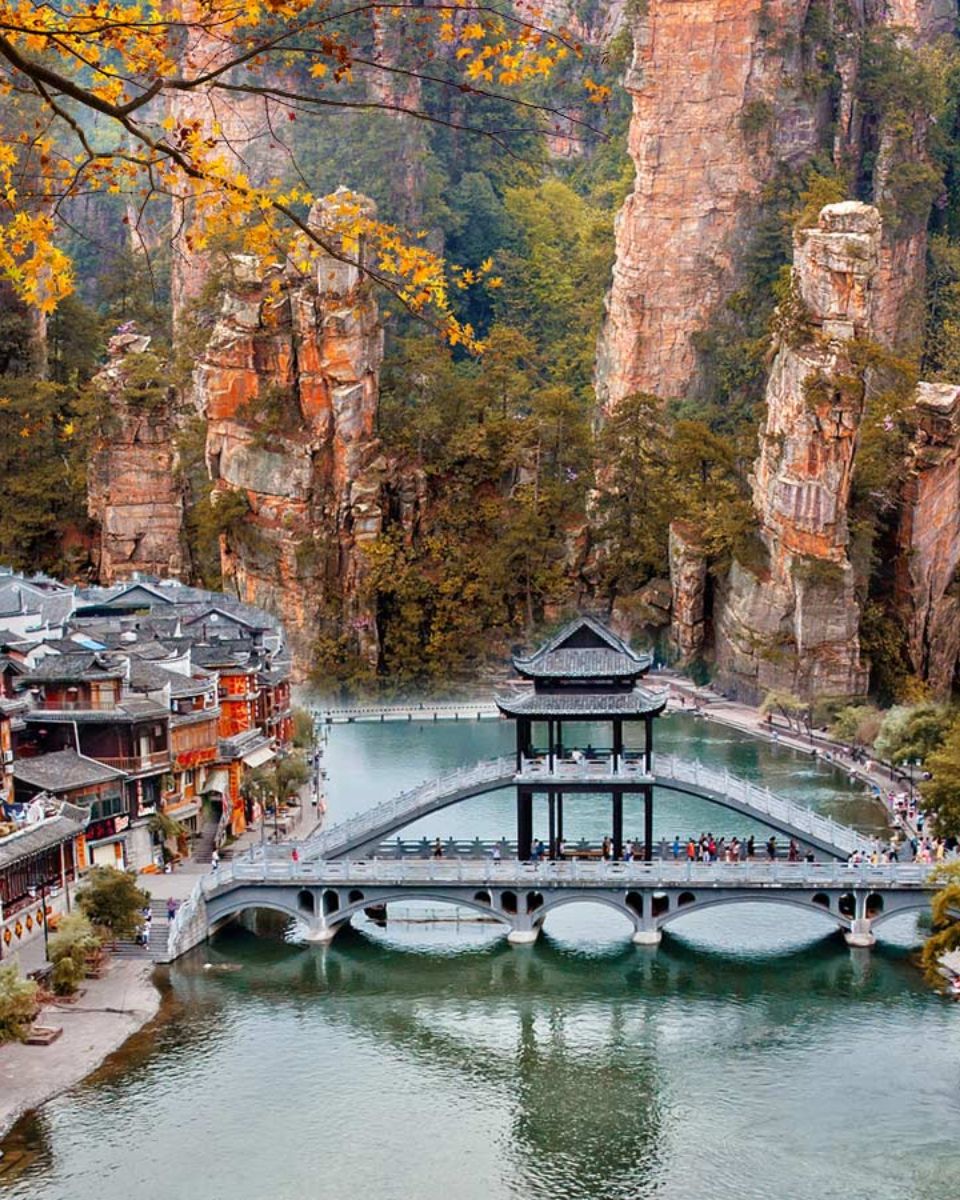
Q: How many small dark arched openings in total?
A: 12